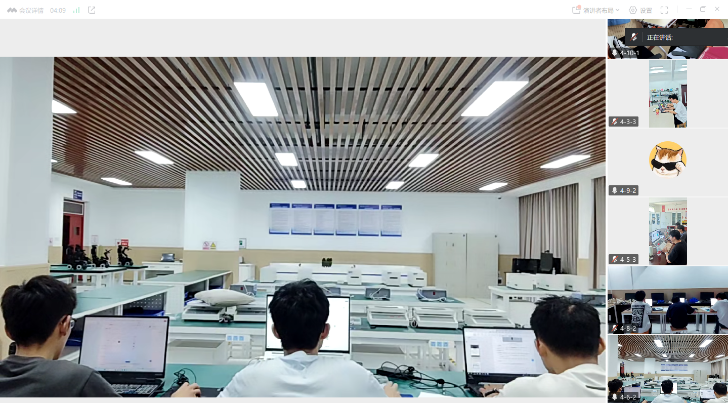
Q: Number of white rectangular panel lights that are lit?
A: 11